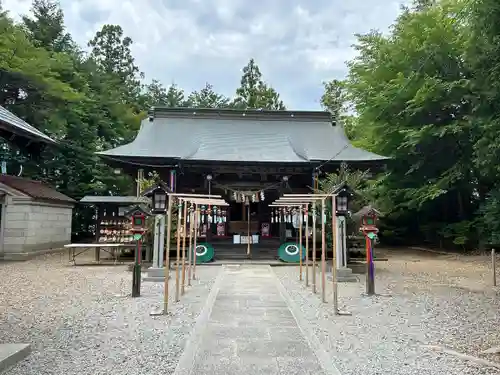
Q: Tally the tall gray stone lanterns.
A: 2